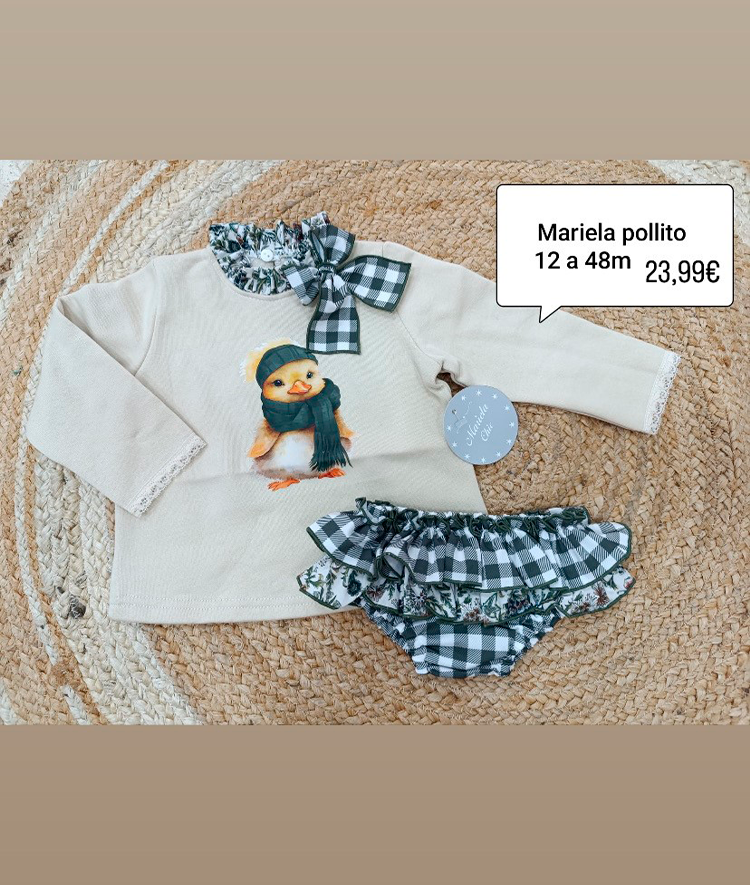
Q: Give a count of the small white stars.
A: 11